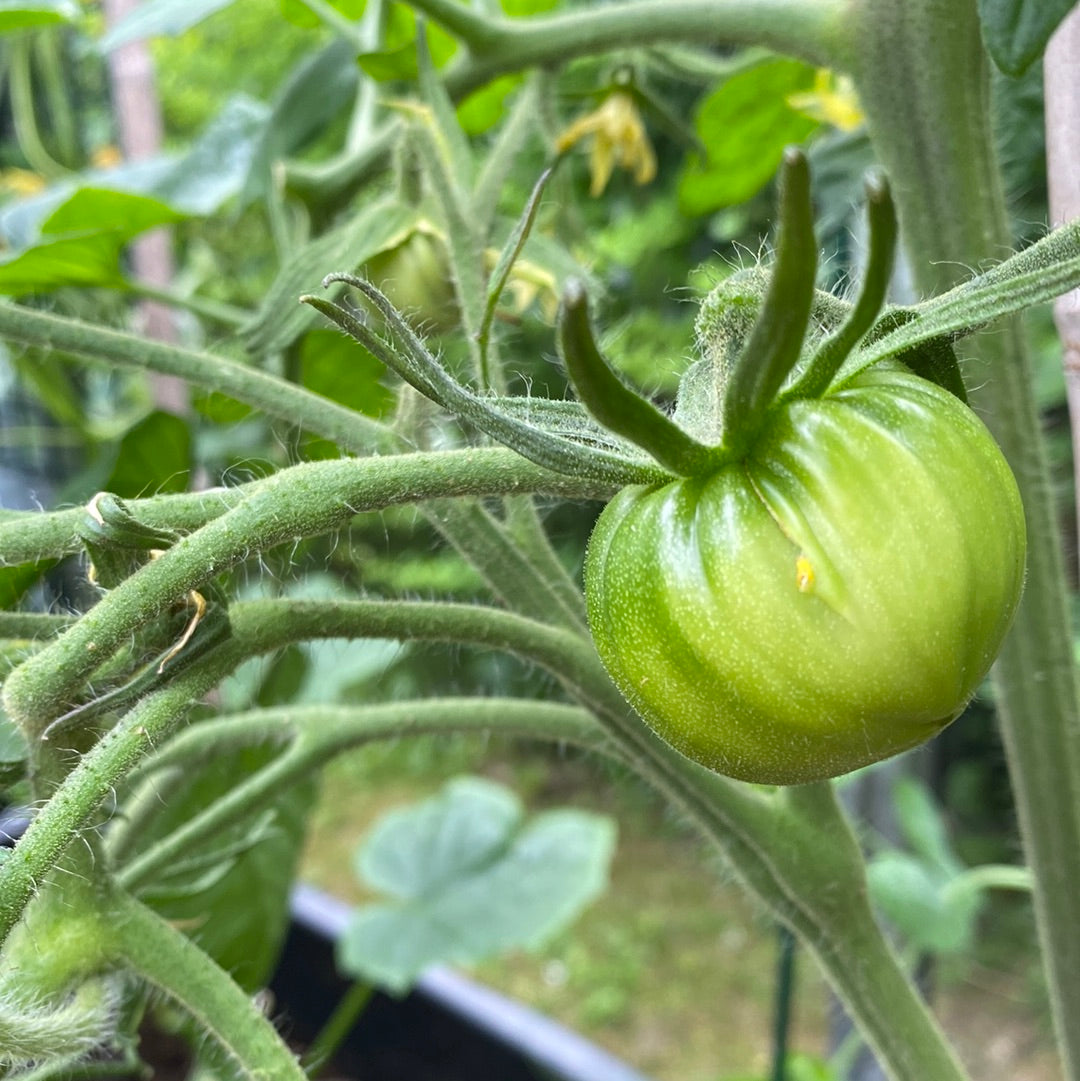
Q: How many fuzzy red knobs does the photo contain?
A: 0